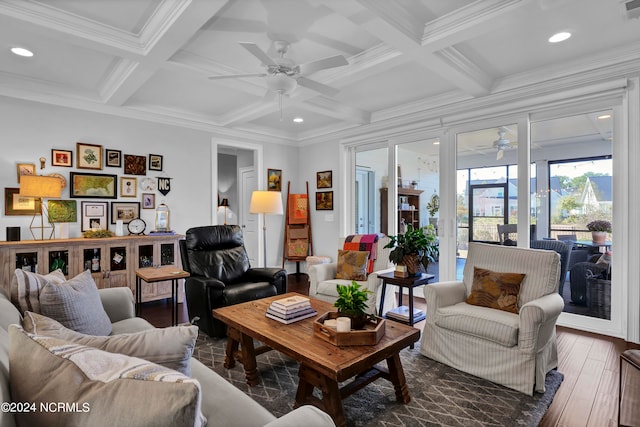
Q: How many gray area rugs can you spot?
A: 1